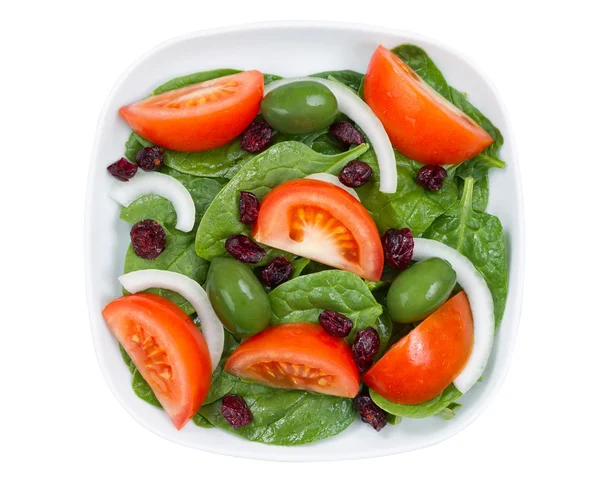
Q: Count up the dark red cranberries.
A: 15